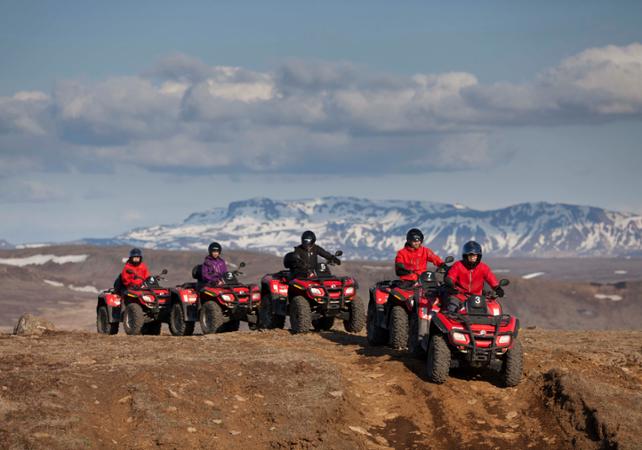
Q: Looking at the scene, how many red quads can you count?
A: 5